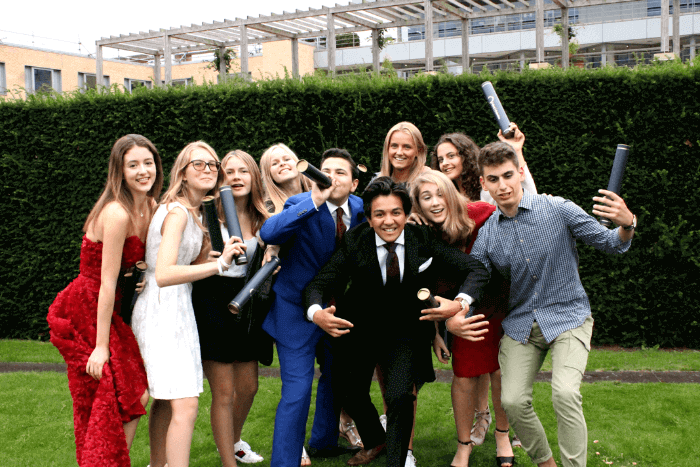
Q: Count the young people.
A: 10